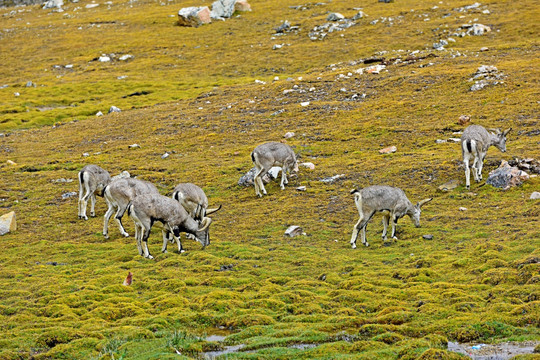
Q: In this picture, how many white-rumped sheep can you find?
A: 7